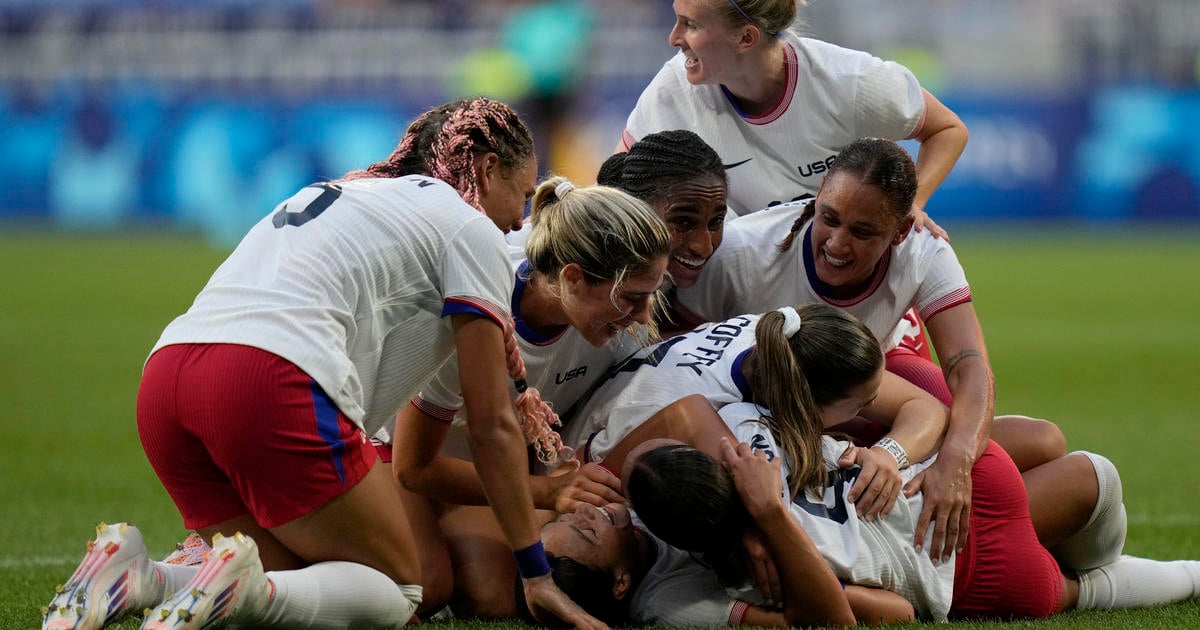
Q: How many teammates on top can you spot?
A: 7